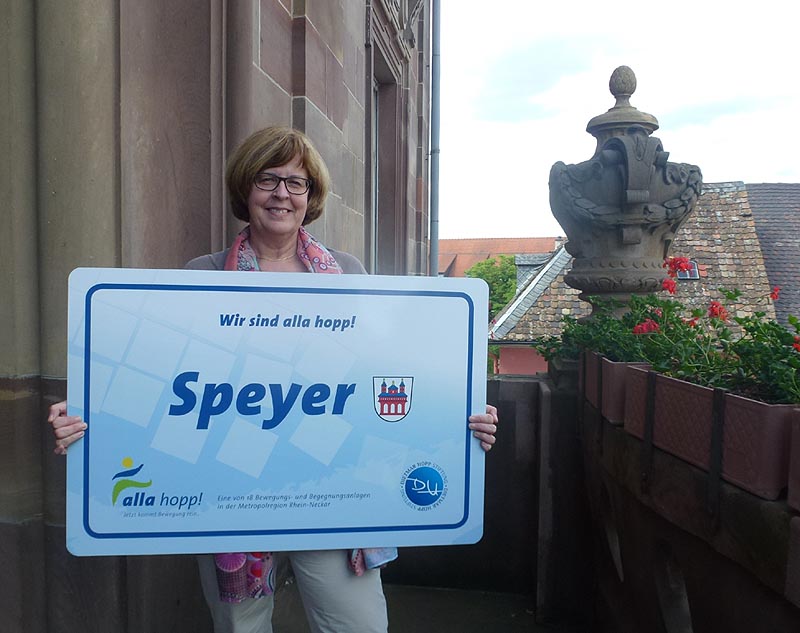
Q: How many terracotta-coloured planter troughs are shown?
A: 3